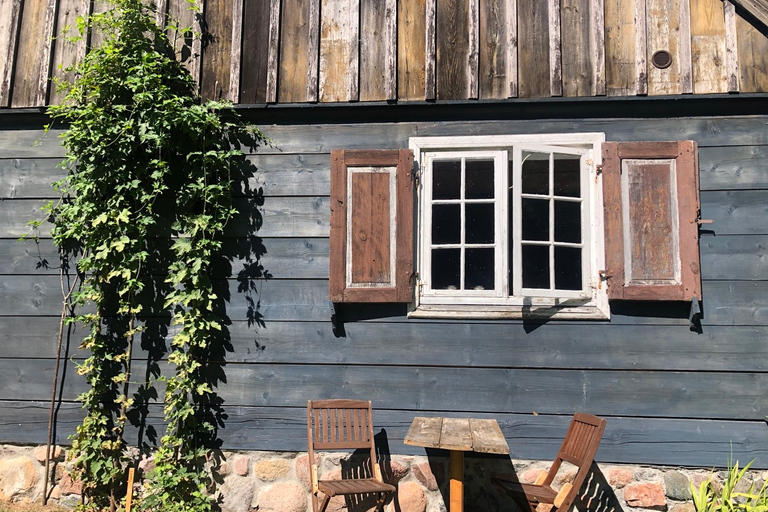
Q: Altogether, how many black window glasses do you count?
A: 12